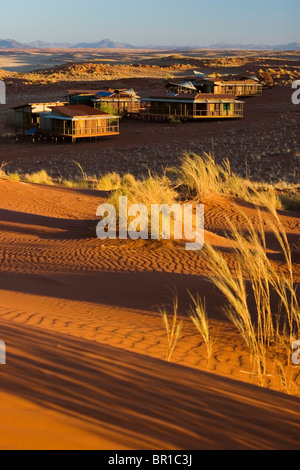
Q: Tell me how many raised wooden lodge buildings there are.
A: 4